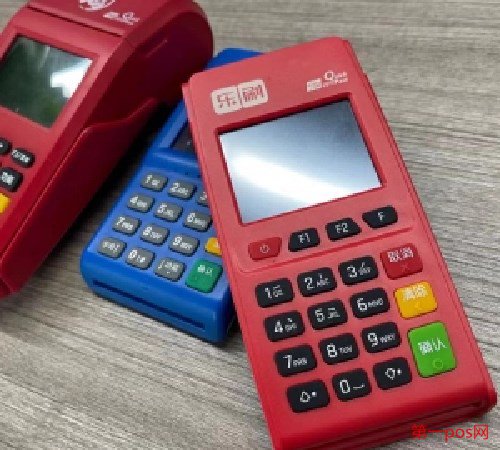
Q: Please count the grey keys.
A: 12